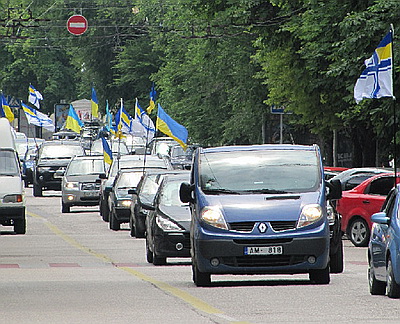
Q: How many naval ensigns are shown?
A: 5